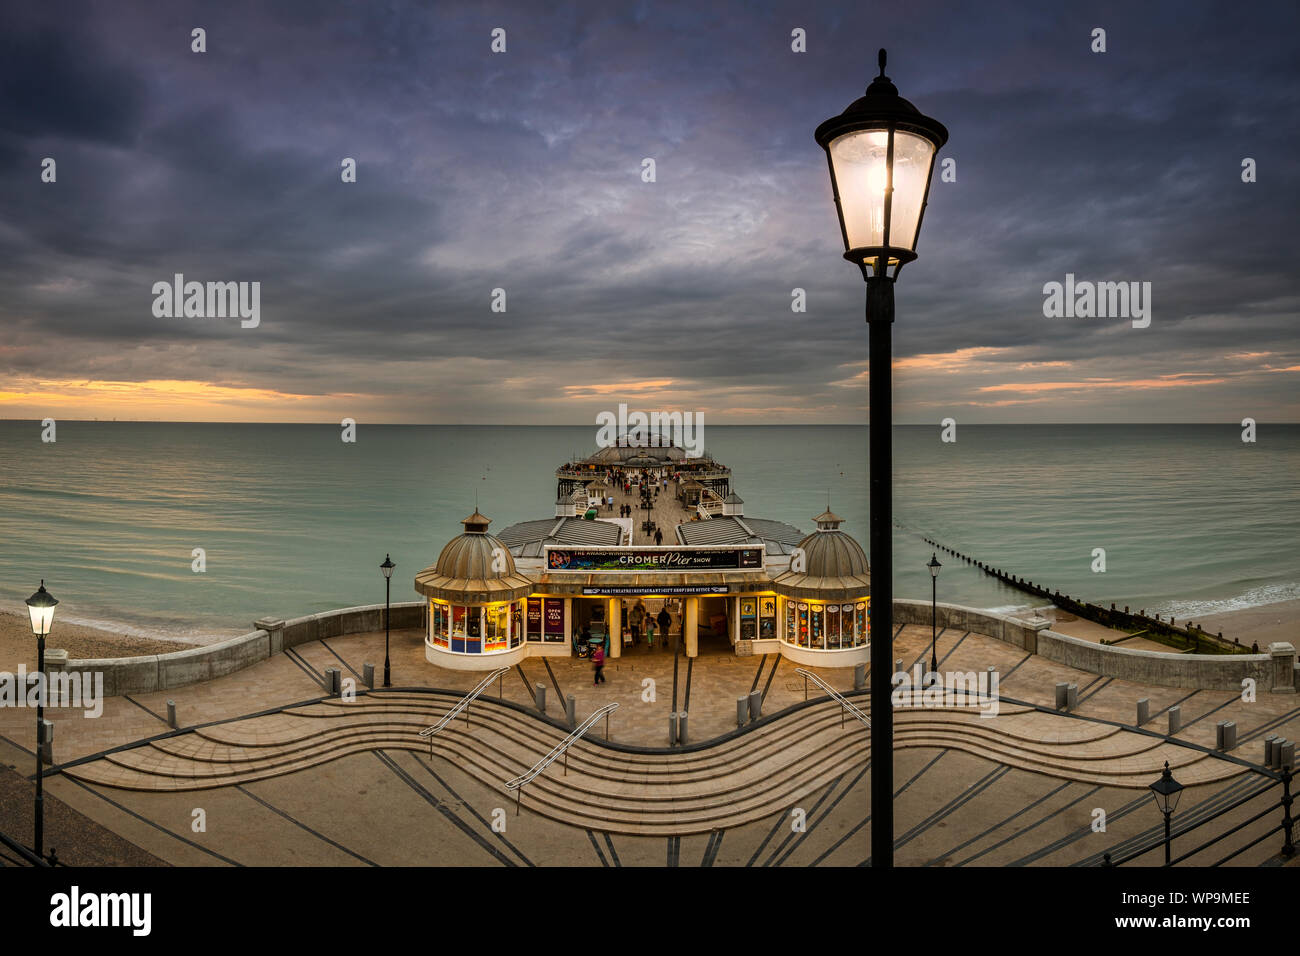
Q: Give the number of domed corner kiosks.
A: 2